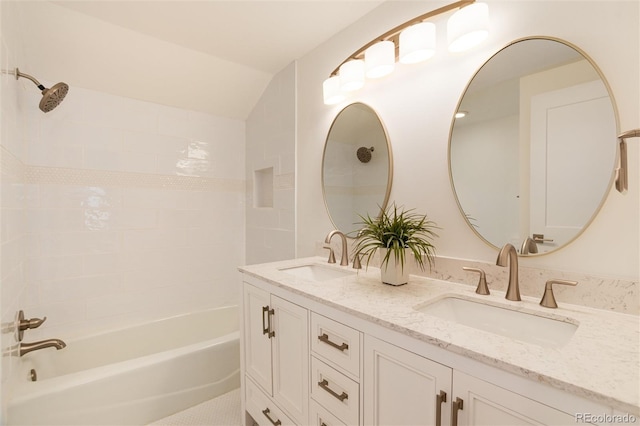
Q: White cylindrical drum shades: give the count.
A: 5